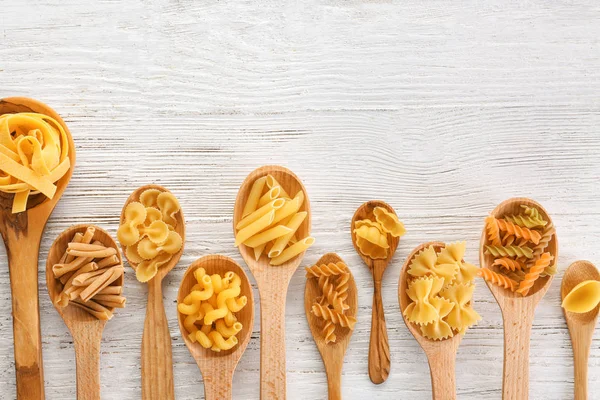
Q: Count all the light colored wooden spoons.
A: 8